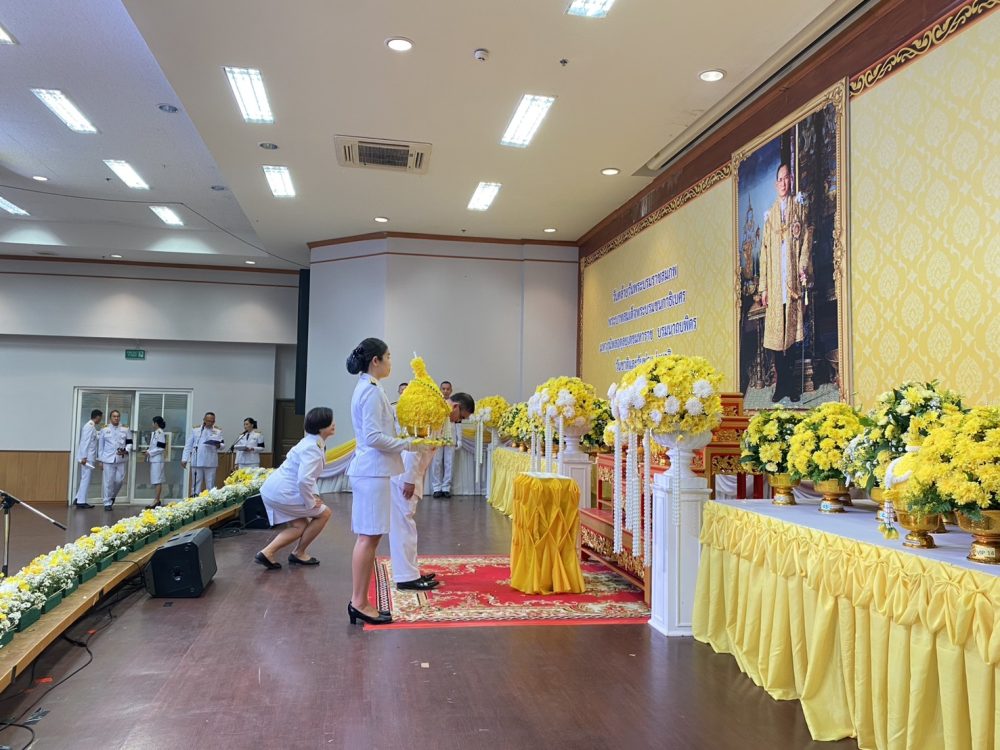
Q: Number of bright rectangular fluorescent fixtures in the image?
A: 10